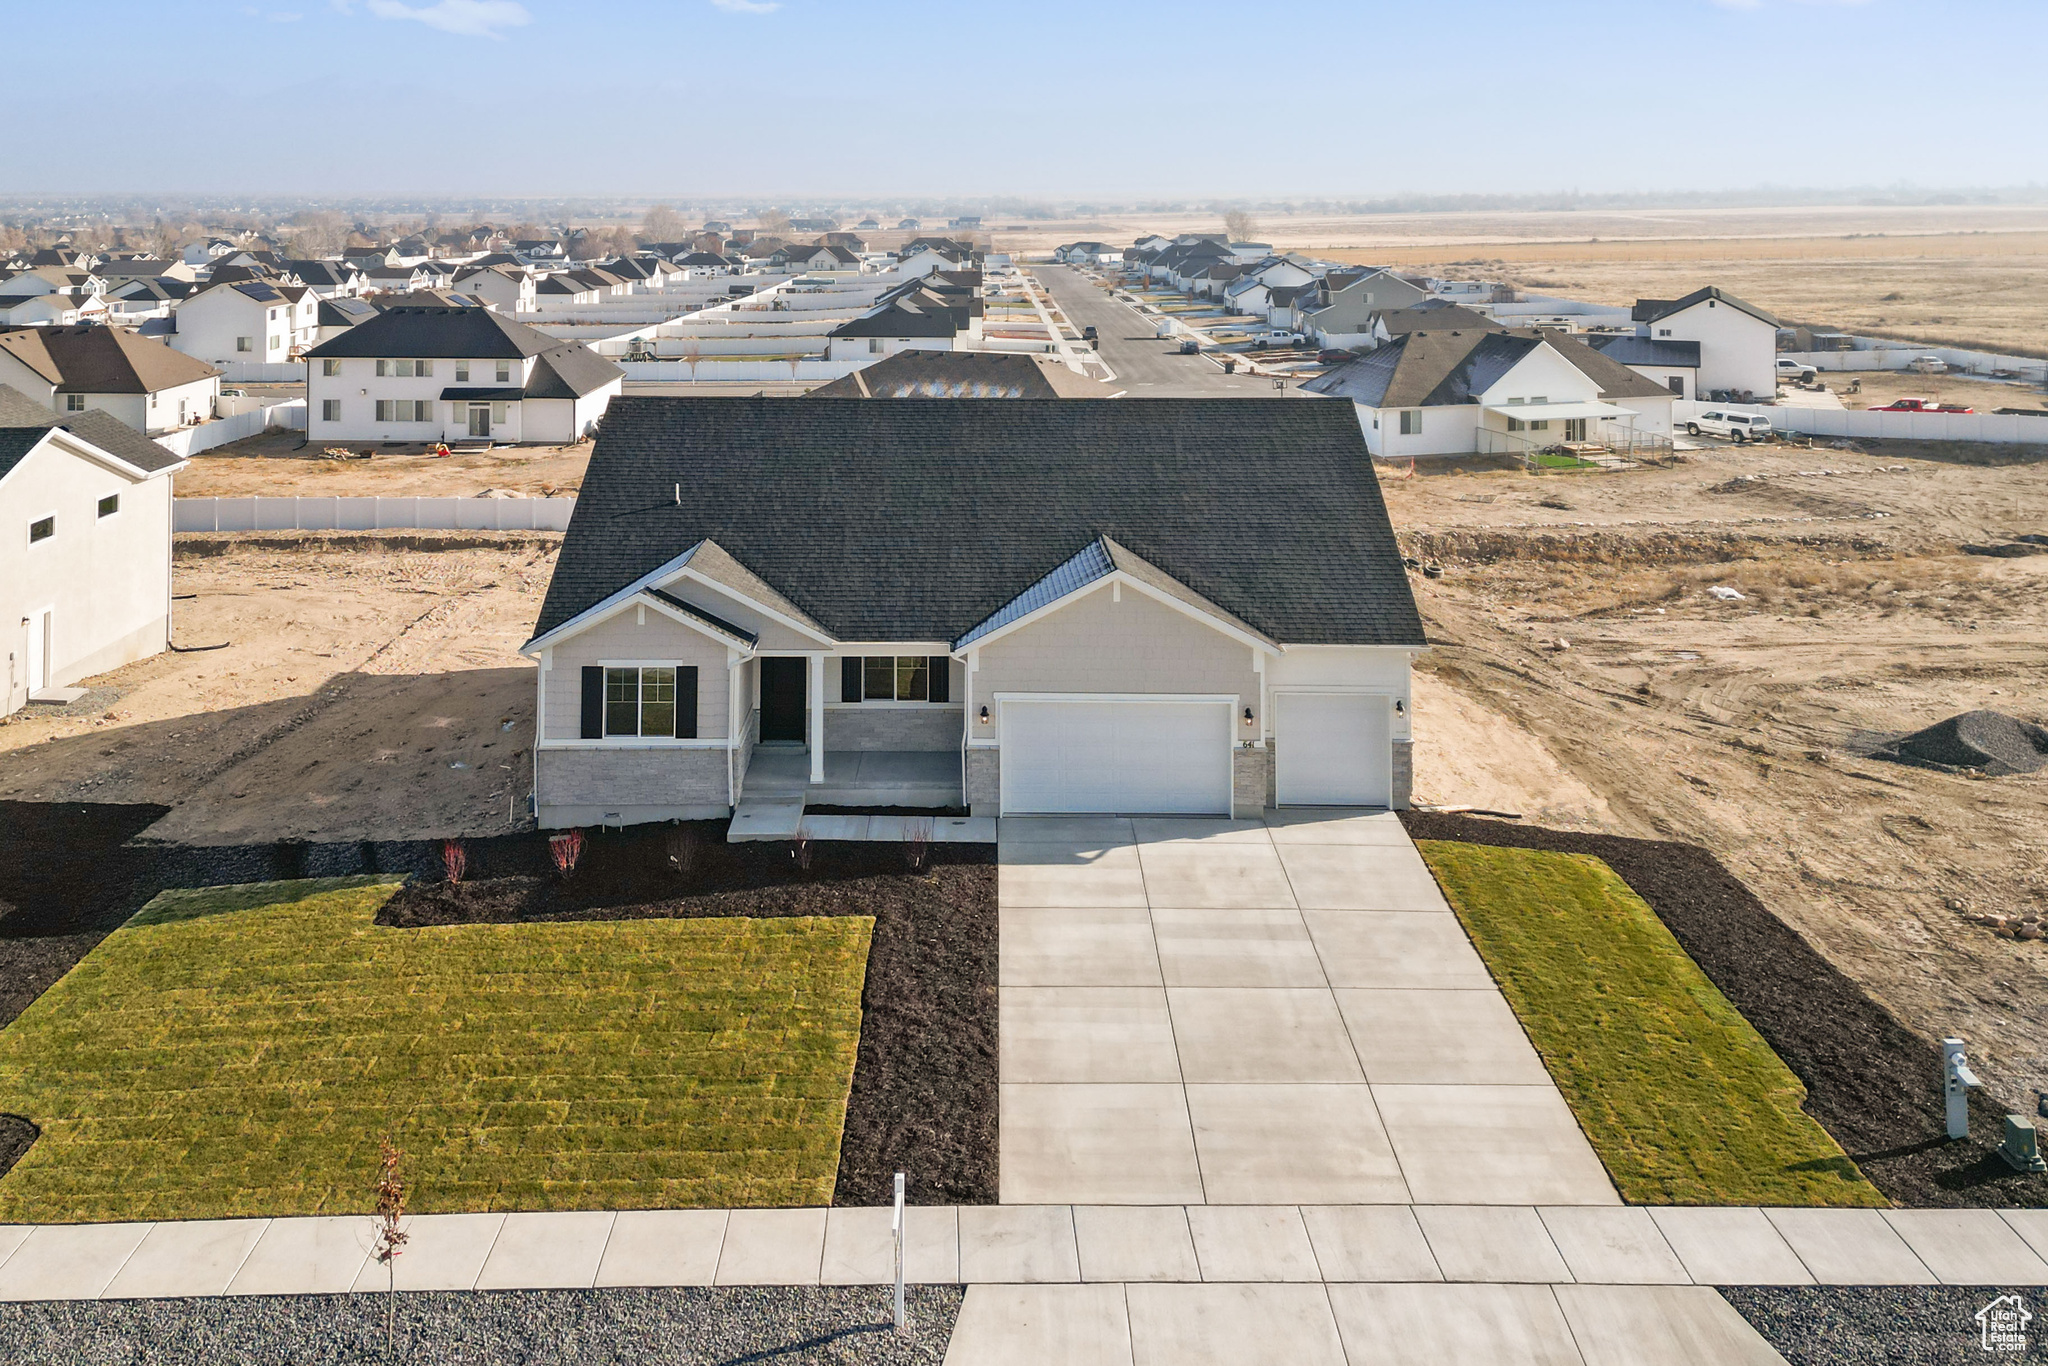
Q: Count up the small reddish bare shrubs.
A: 5